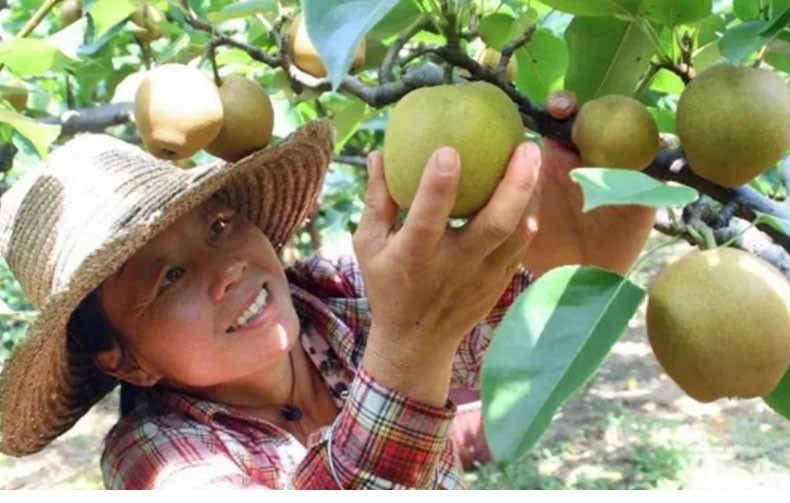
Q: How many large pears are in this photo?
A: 3